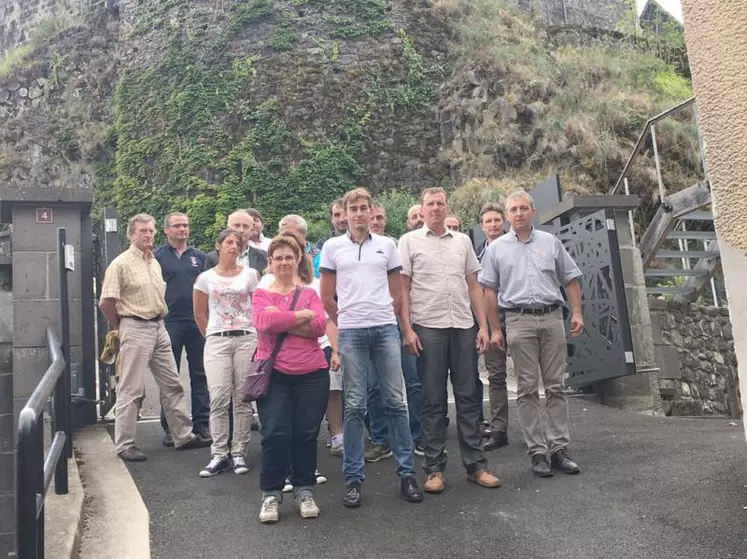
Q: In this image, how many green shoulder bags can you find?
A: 0